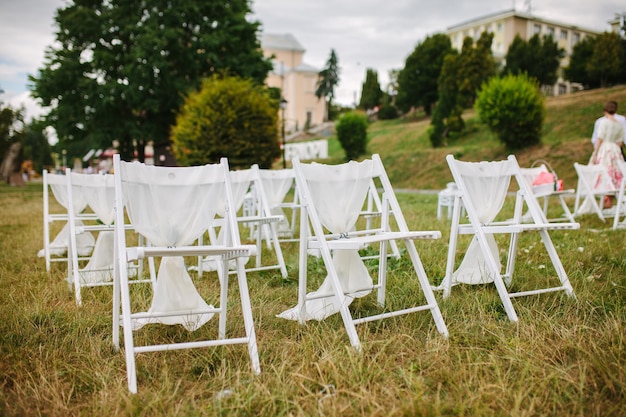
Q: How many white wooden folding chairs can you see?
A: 11